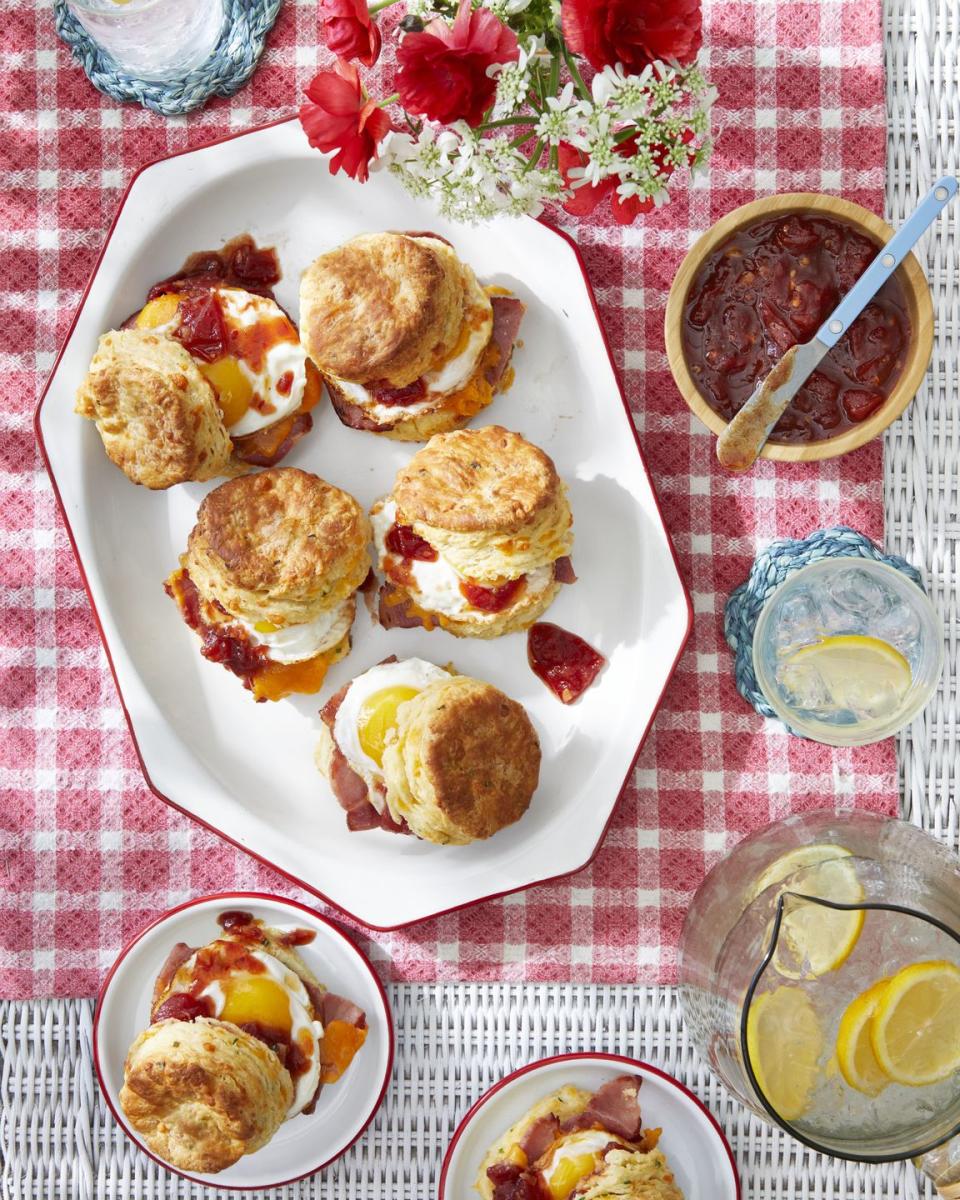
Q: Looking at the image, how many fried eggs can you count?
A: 7